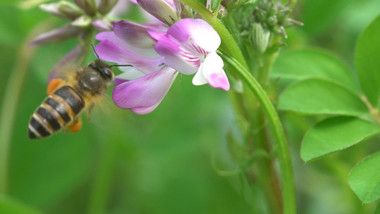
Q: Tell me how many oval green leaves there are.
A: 5